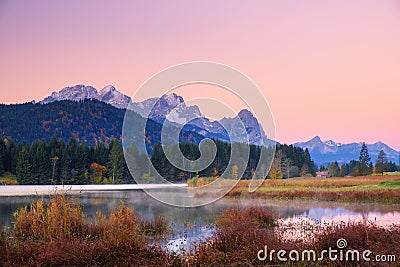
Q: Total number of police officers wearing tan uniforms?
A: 0